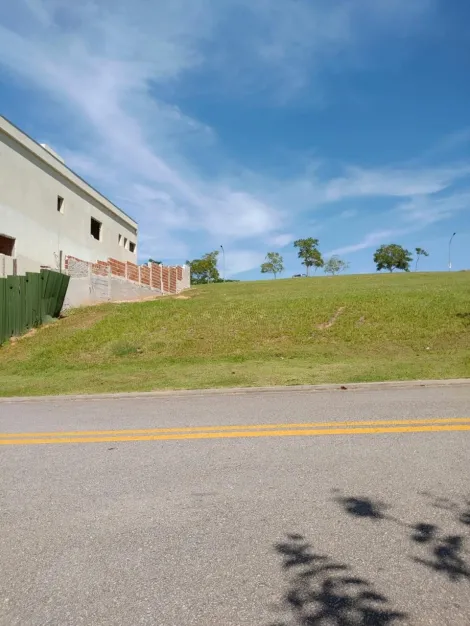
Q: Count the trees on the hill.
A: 6